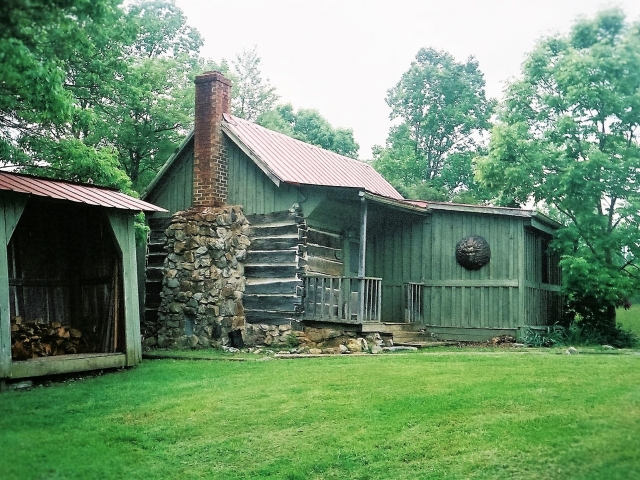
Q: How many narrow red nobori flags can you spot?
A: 0